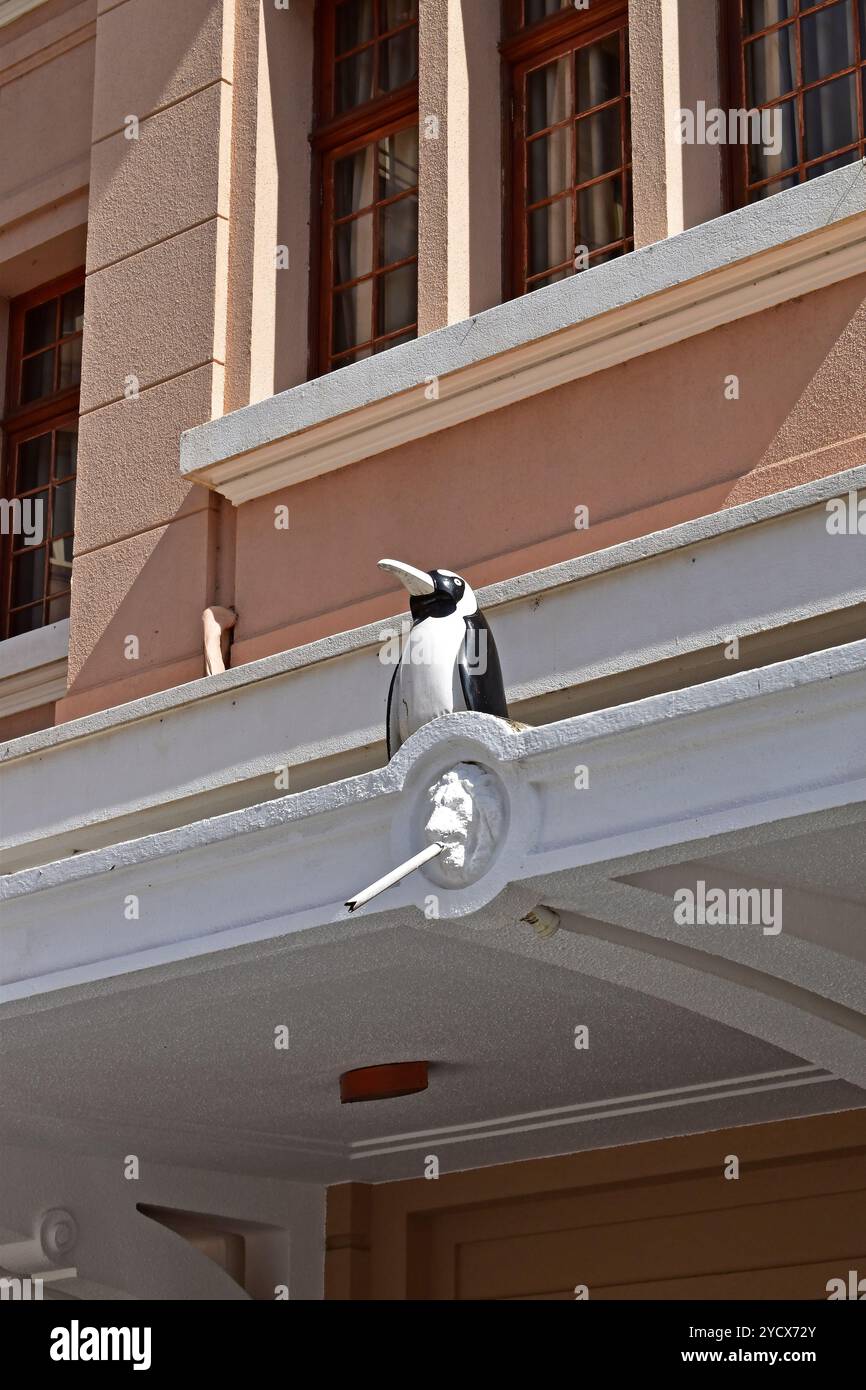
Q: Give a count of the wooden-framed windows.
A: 4